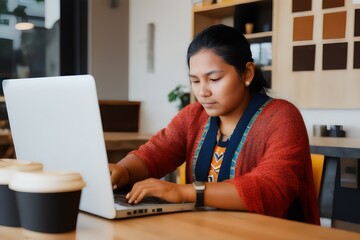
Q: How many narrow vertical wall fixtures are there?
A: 1